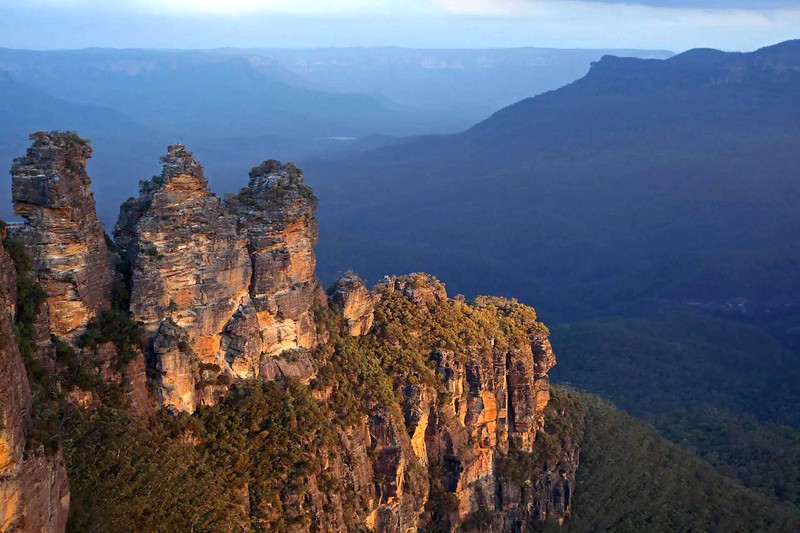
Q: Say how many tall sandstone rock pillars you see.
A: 3